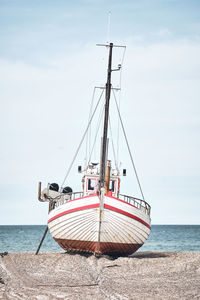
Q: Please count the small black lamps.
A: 2